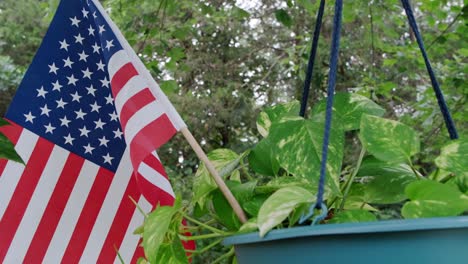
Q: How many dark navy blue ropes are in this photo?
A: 3